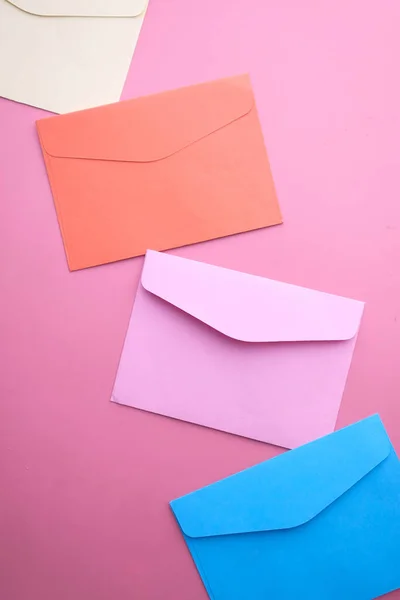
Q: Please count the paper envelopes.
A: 4